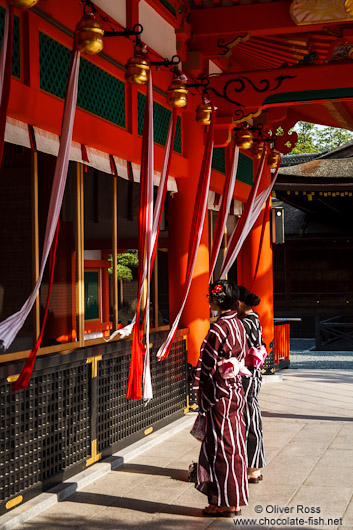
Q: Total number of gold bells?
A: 8